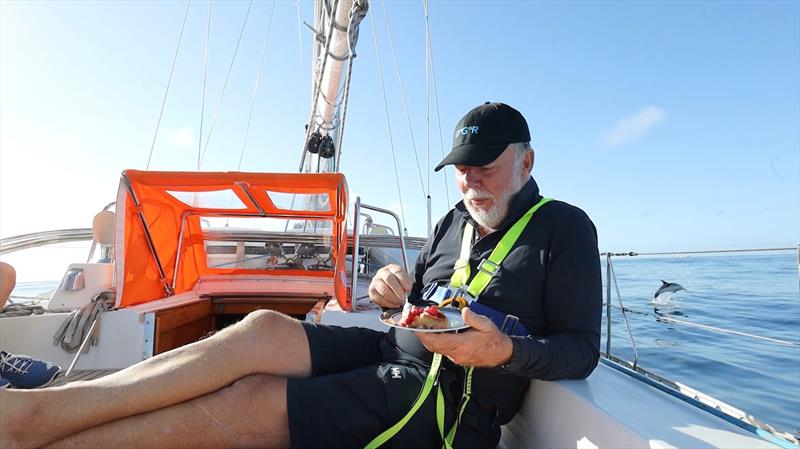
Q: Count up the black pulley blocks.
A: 2